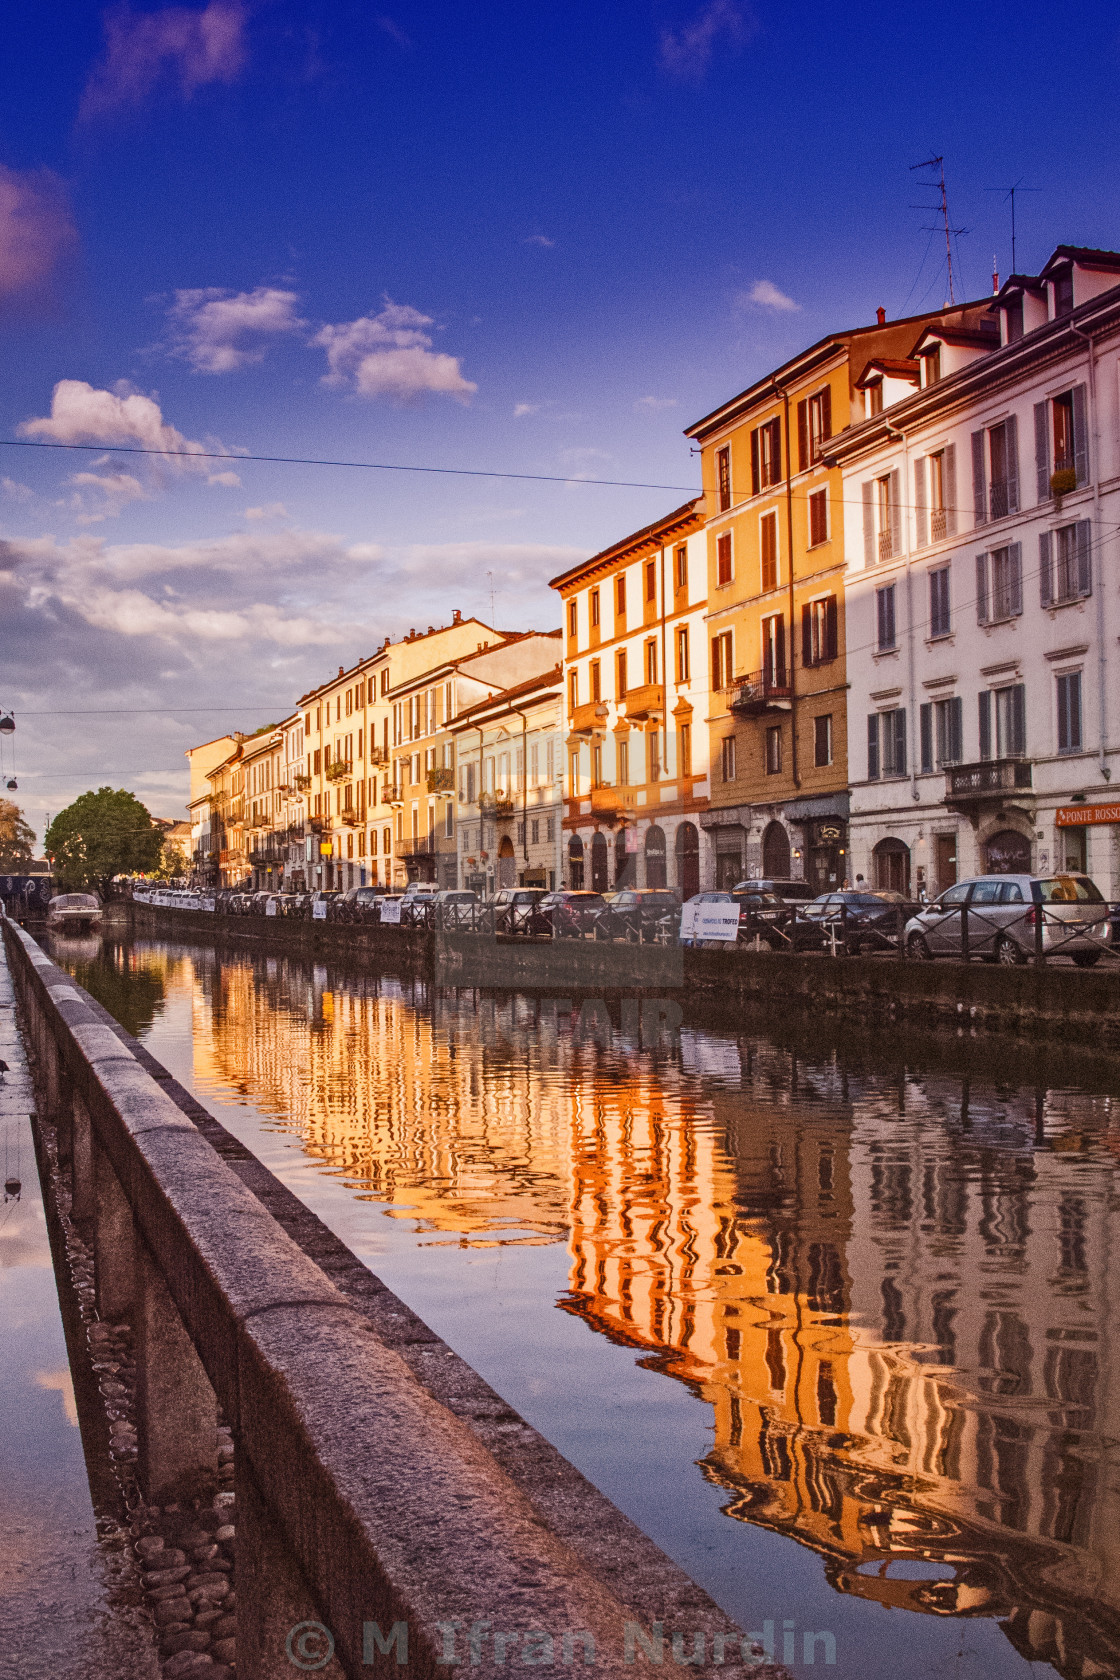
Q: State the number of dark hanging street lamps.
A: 2